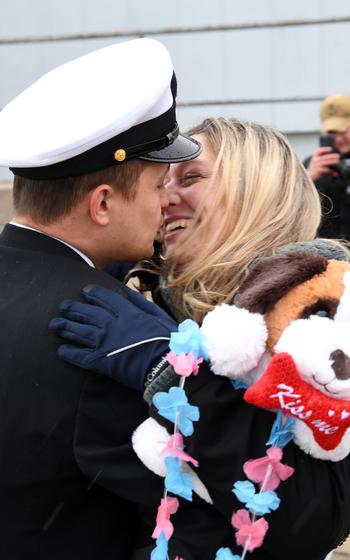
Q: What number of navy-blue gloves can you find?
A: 1